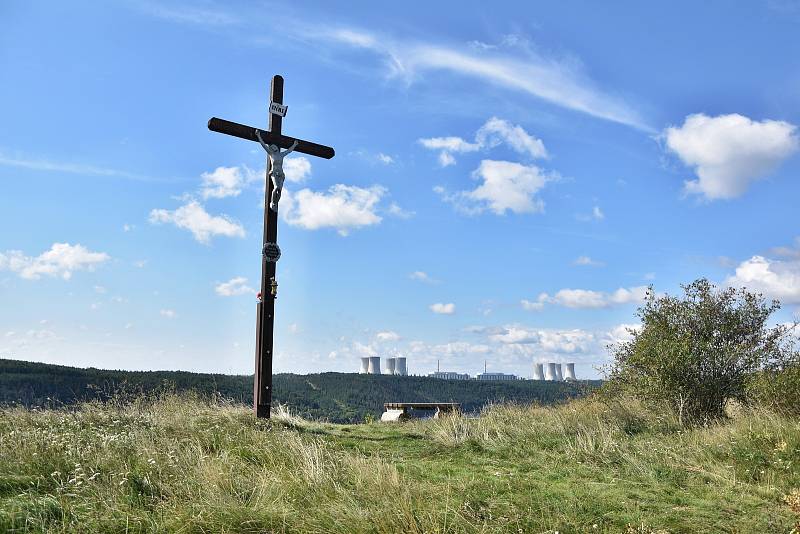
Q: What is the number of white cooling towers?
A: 8